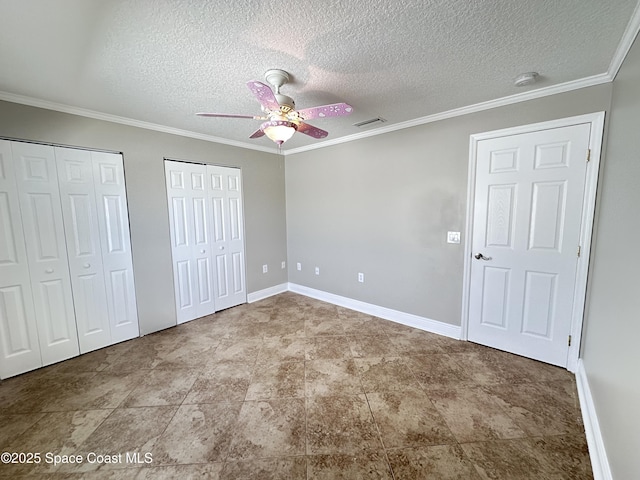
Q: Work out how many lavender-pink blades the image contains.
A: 5